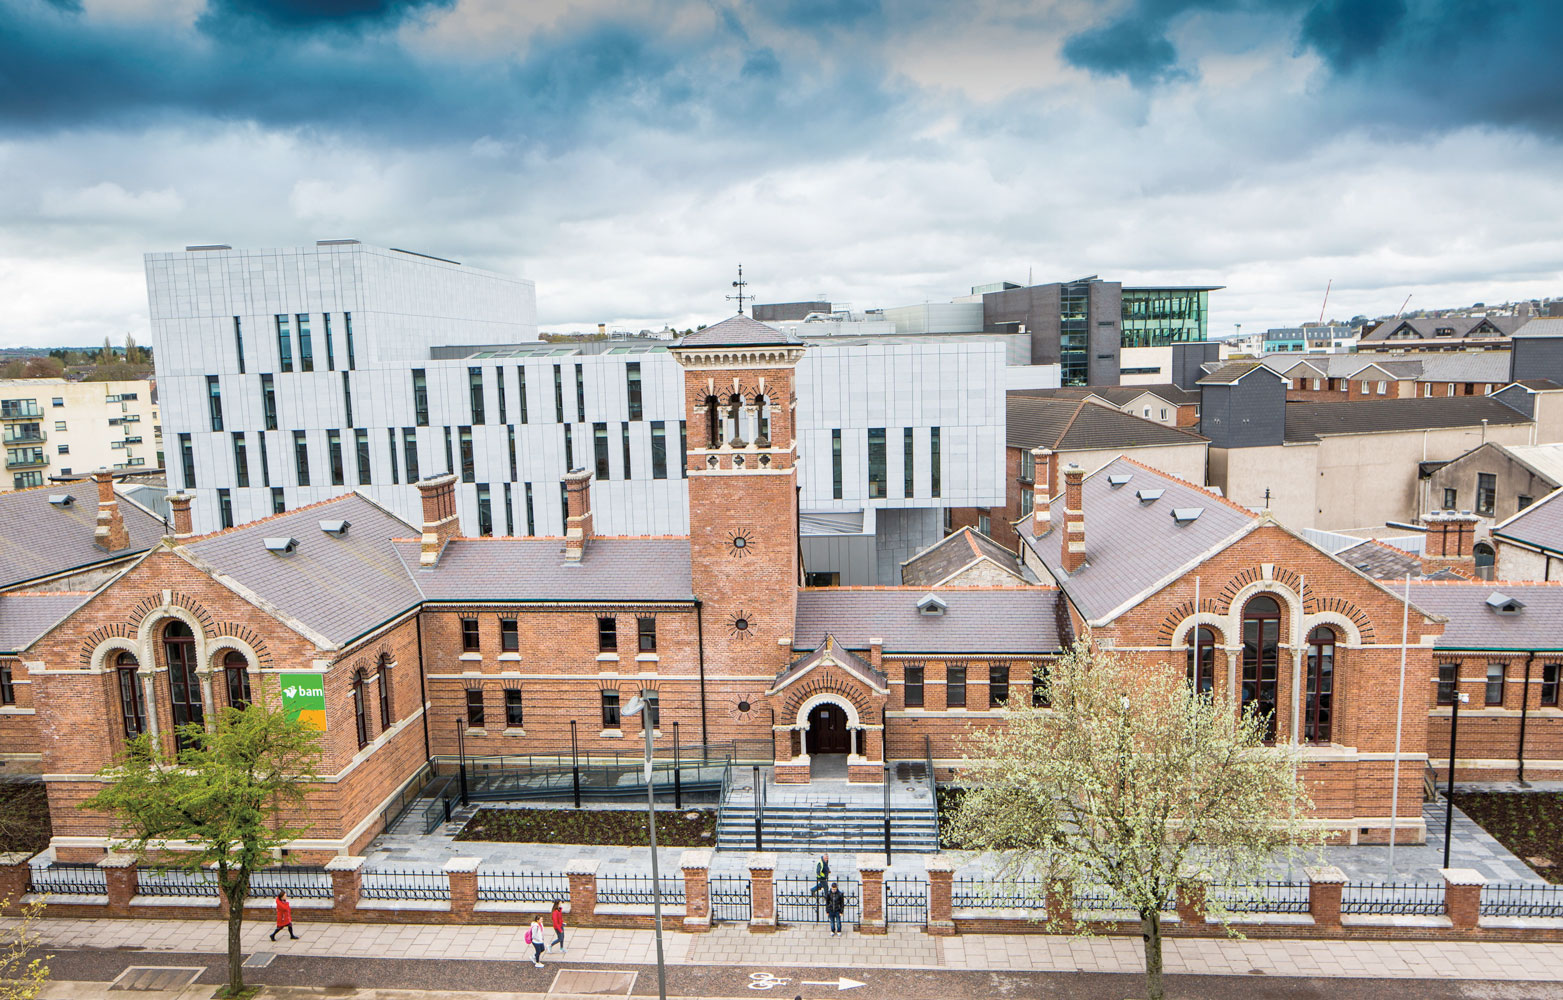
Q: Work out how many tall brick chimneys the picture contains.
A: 7